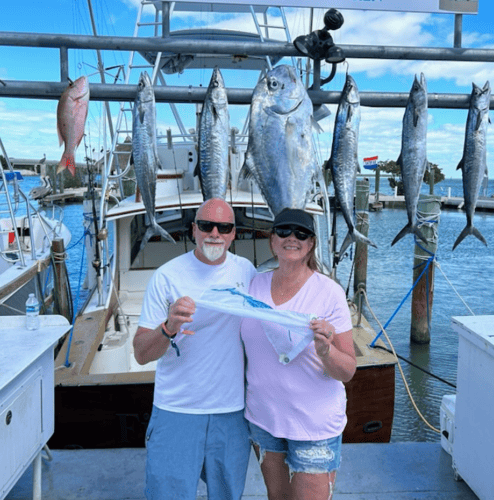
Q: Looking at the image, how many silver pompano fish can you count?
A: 1